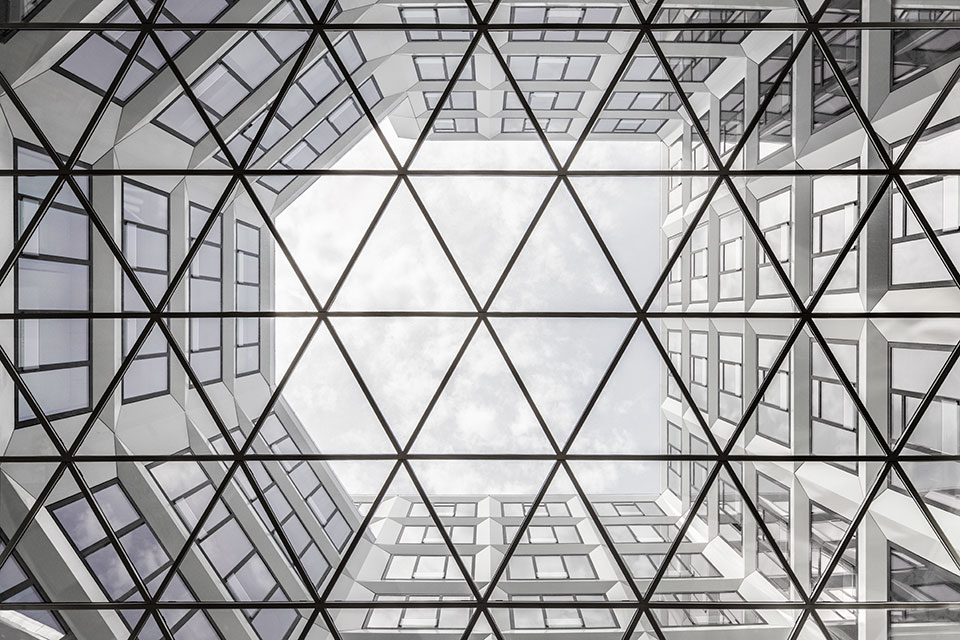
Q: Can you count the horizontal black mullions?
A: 5